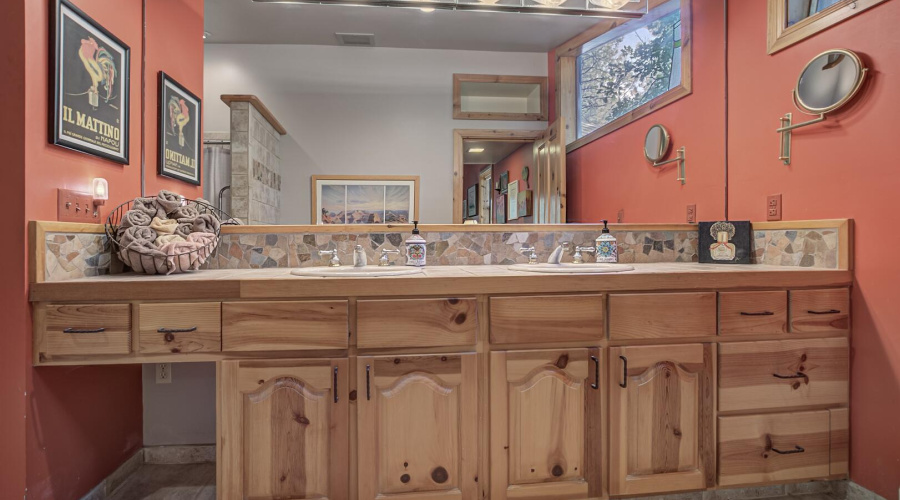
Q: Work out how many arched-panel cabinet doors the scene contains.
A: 4